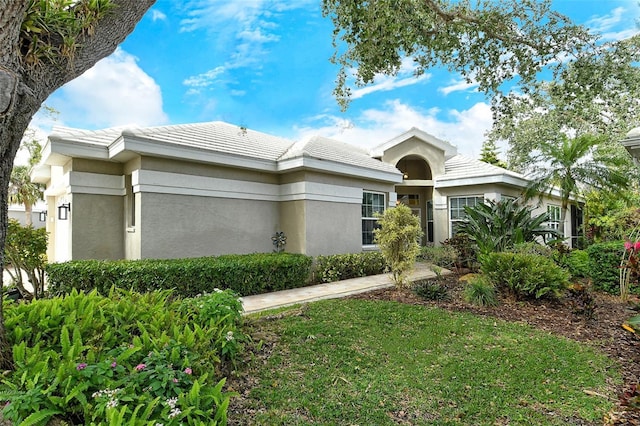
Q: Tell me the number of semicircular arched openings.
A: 1